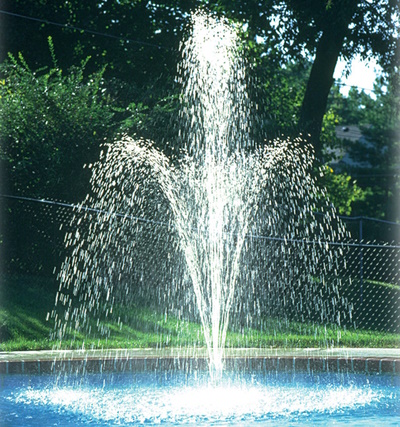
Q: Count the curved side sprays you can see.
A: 2